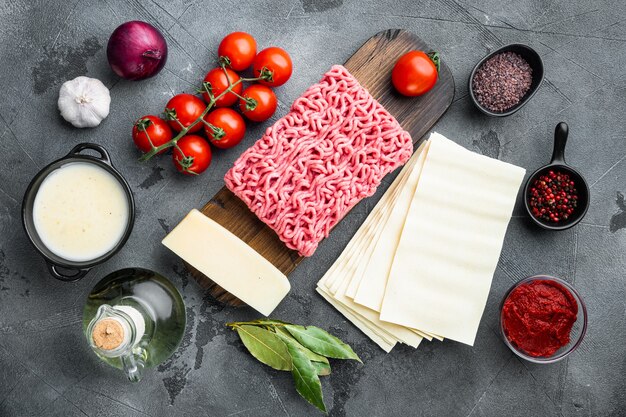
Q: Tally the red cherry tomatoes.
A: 9